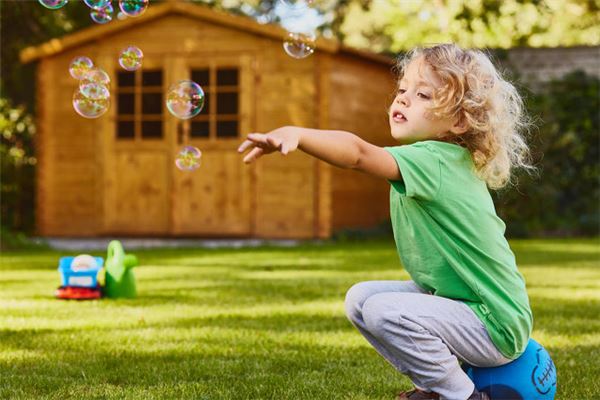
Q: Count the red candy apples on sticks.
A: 0